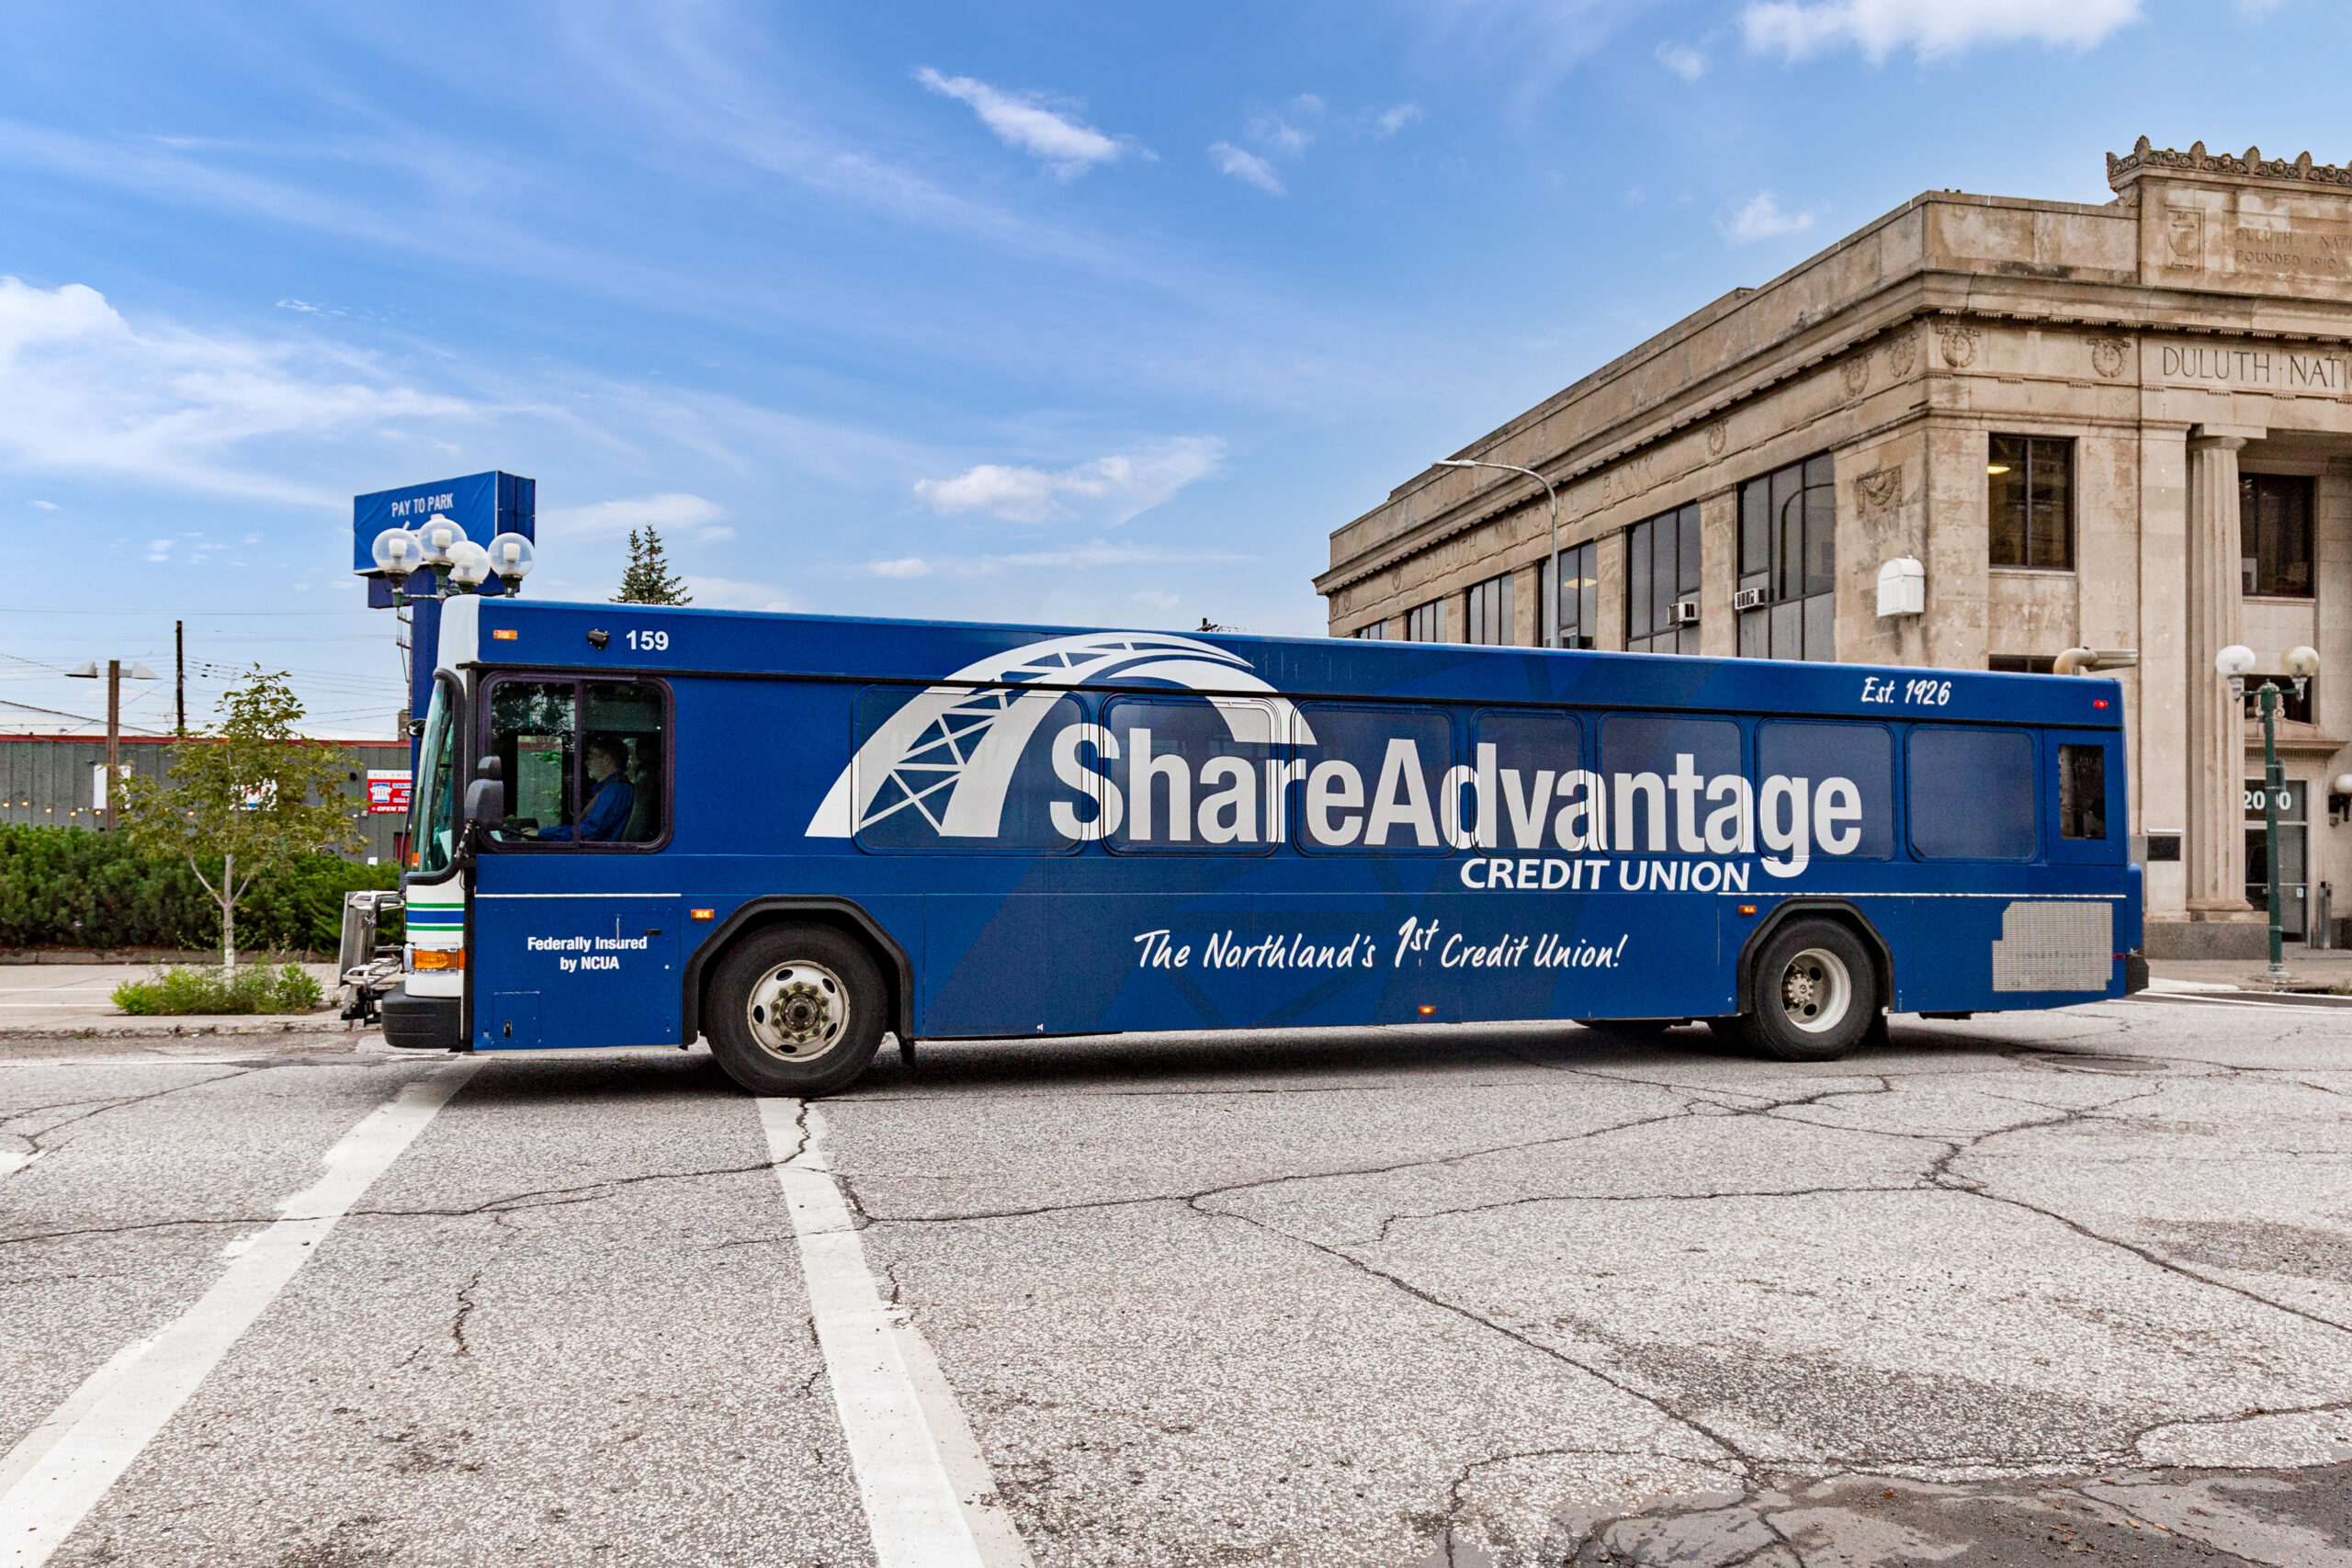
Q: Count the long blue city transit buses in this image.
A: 1